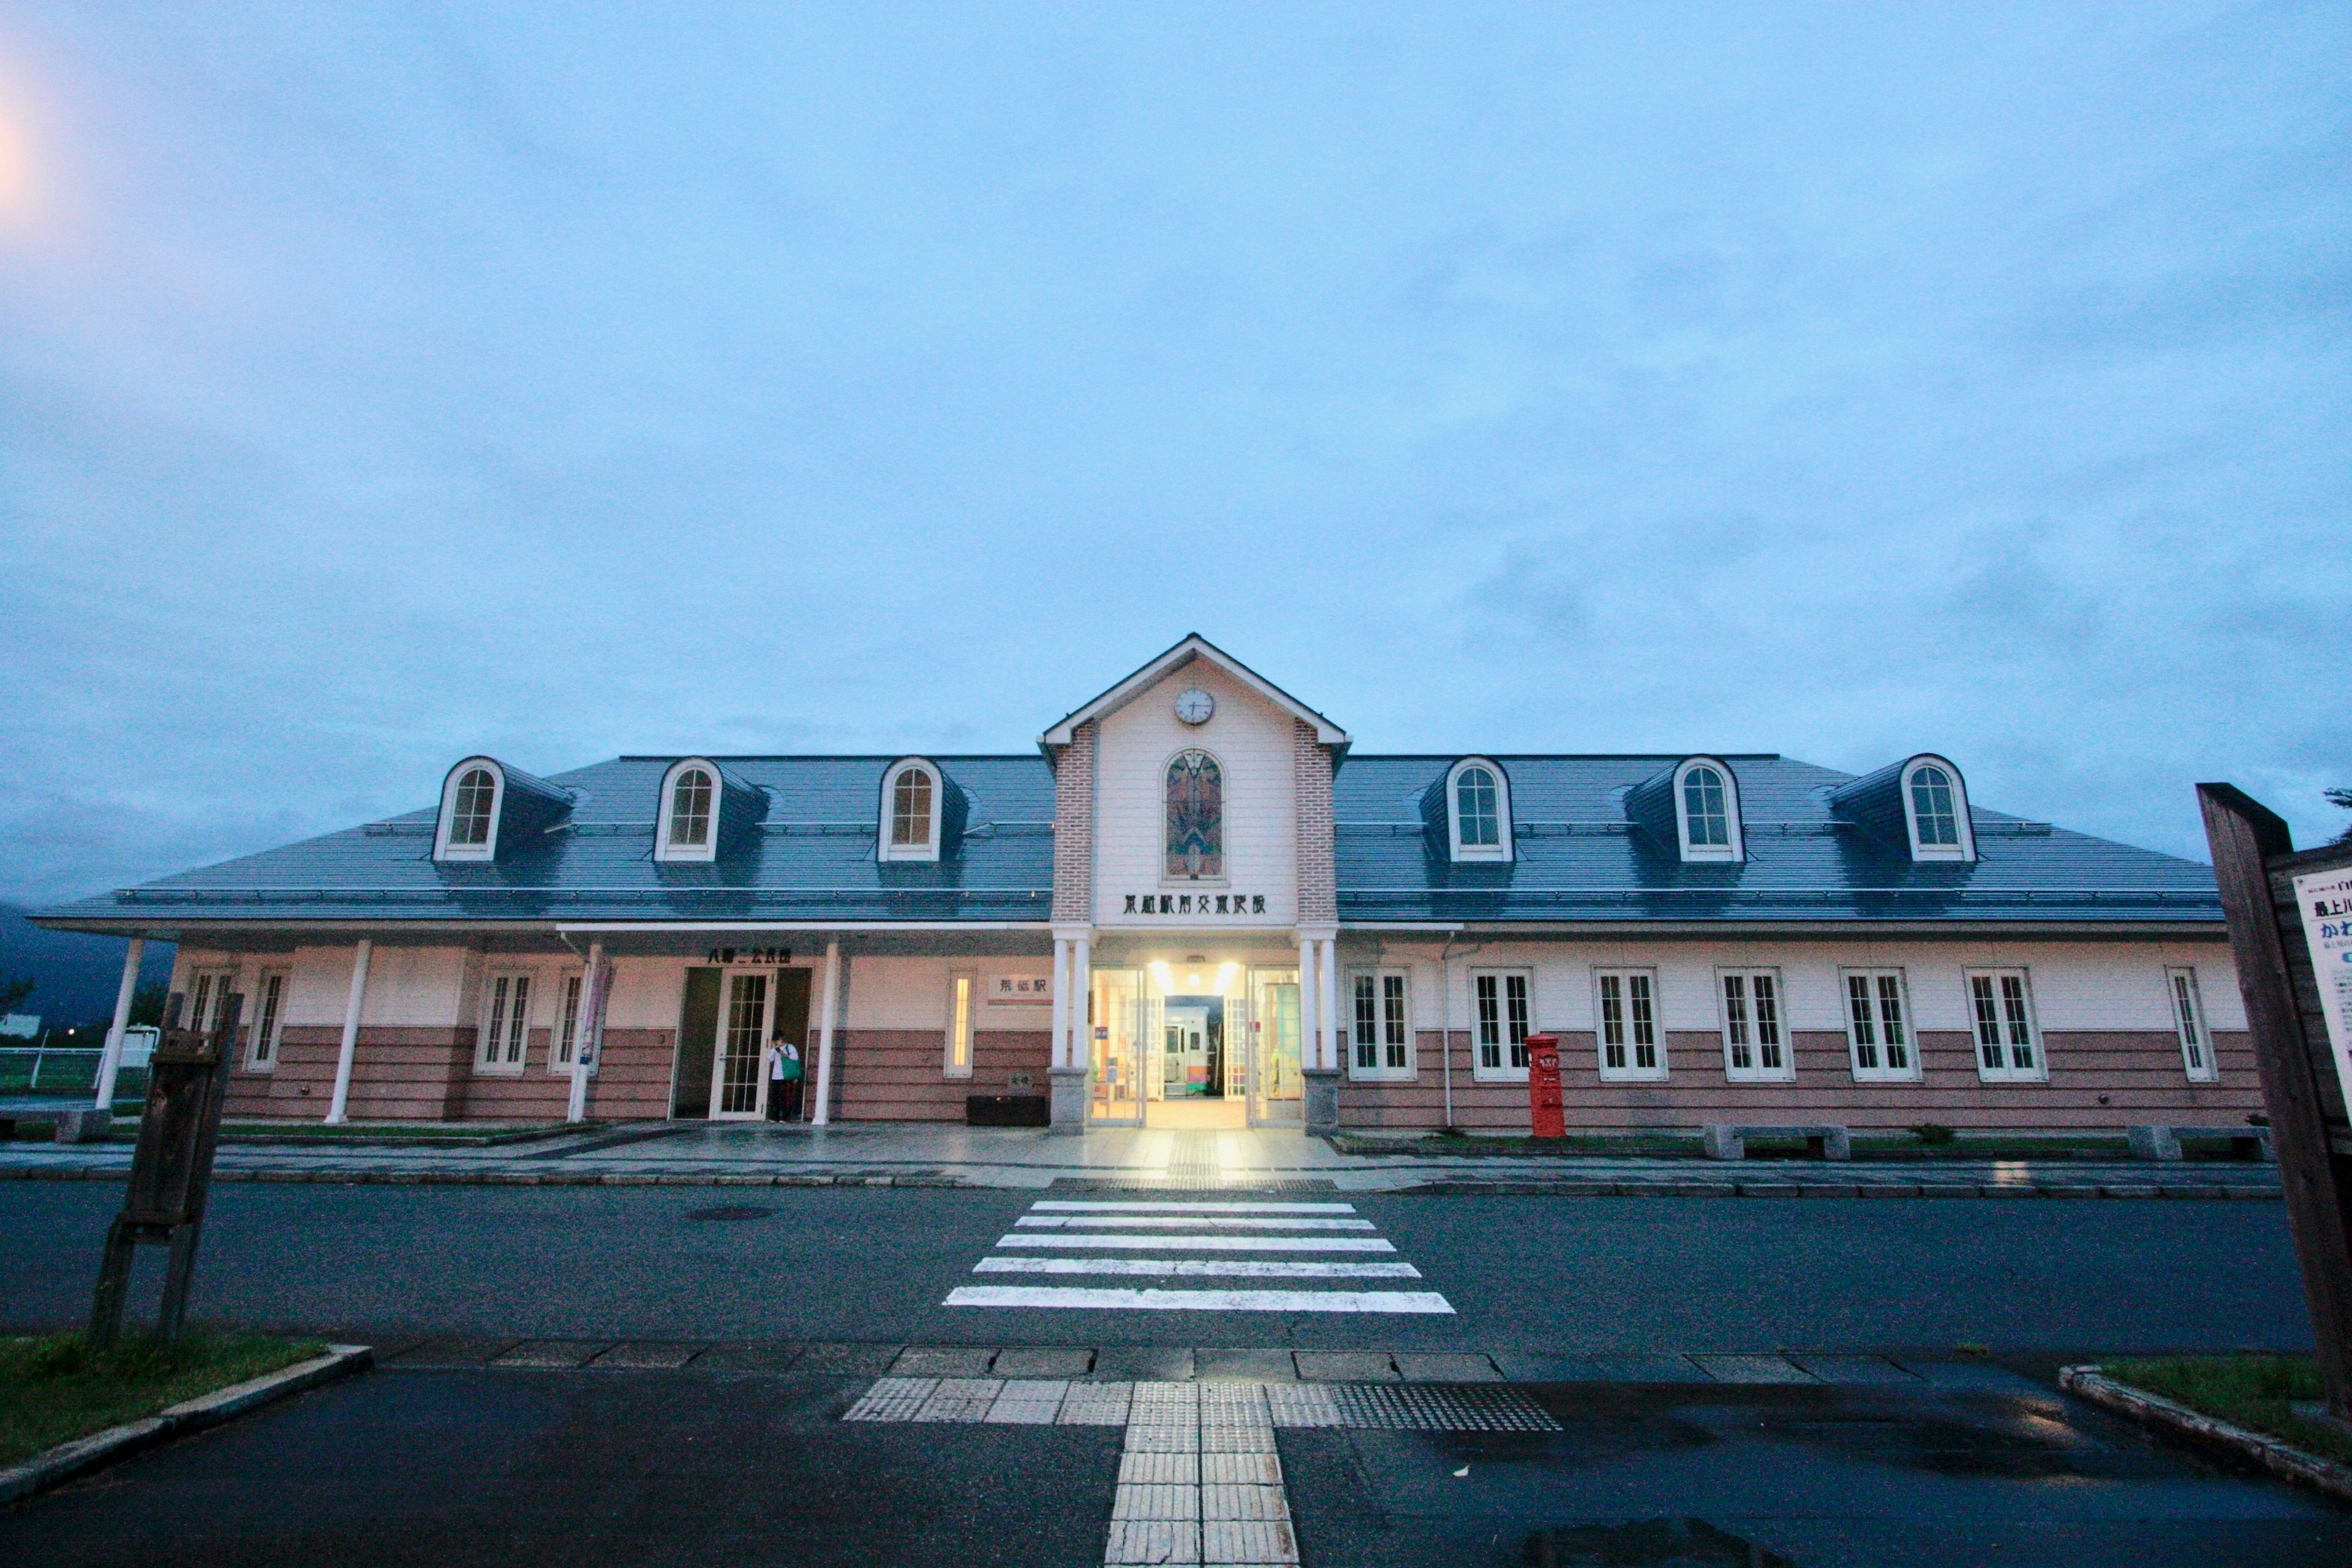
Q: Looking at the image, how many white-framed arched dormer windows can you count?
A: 6